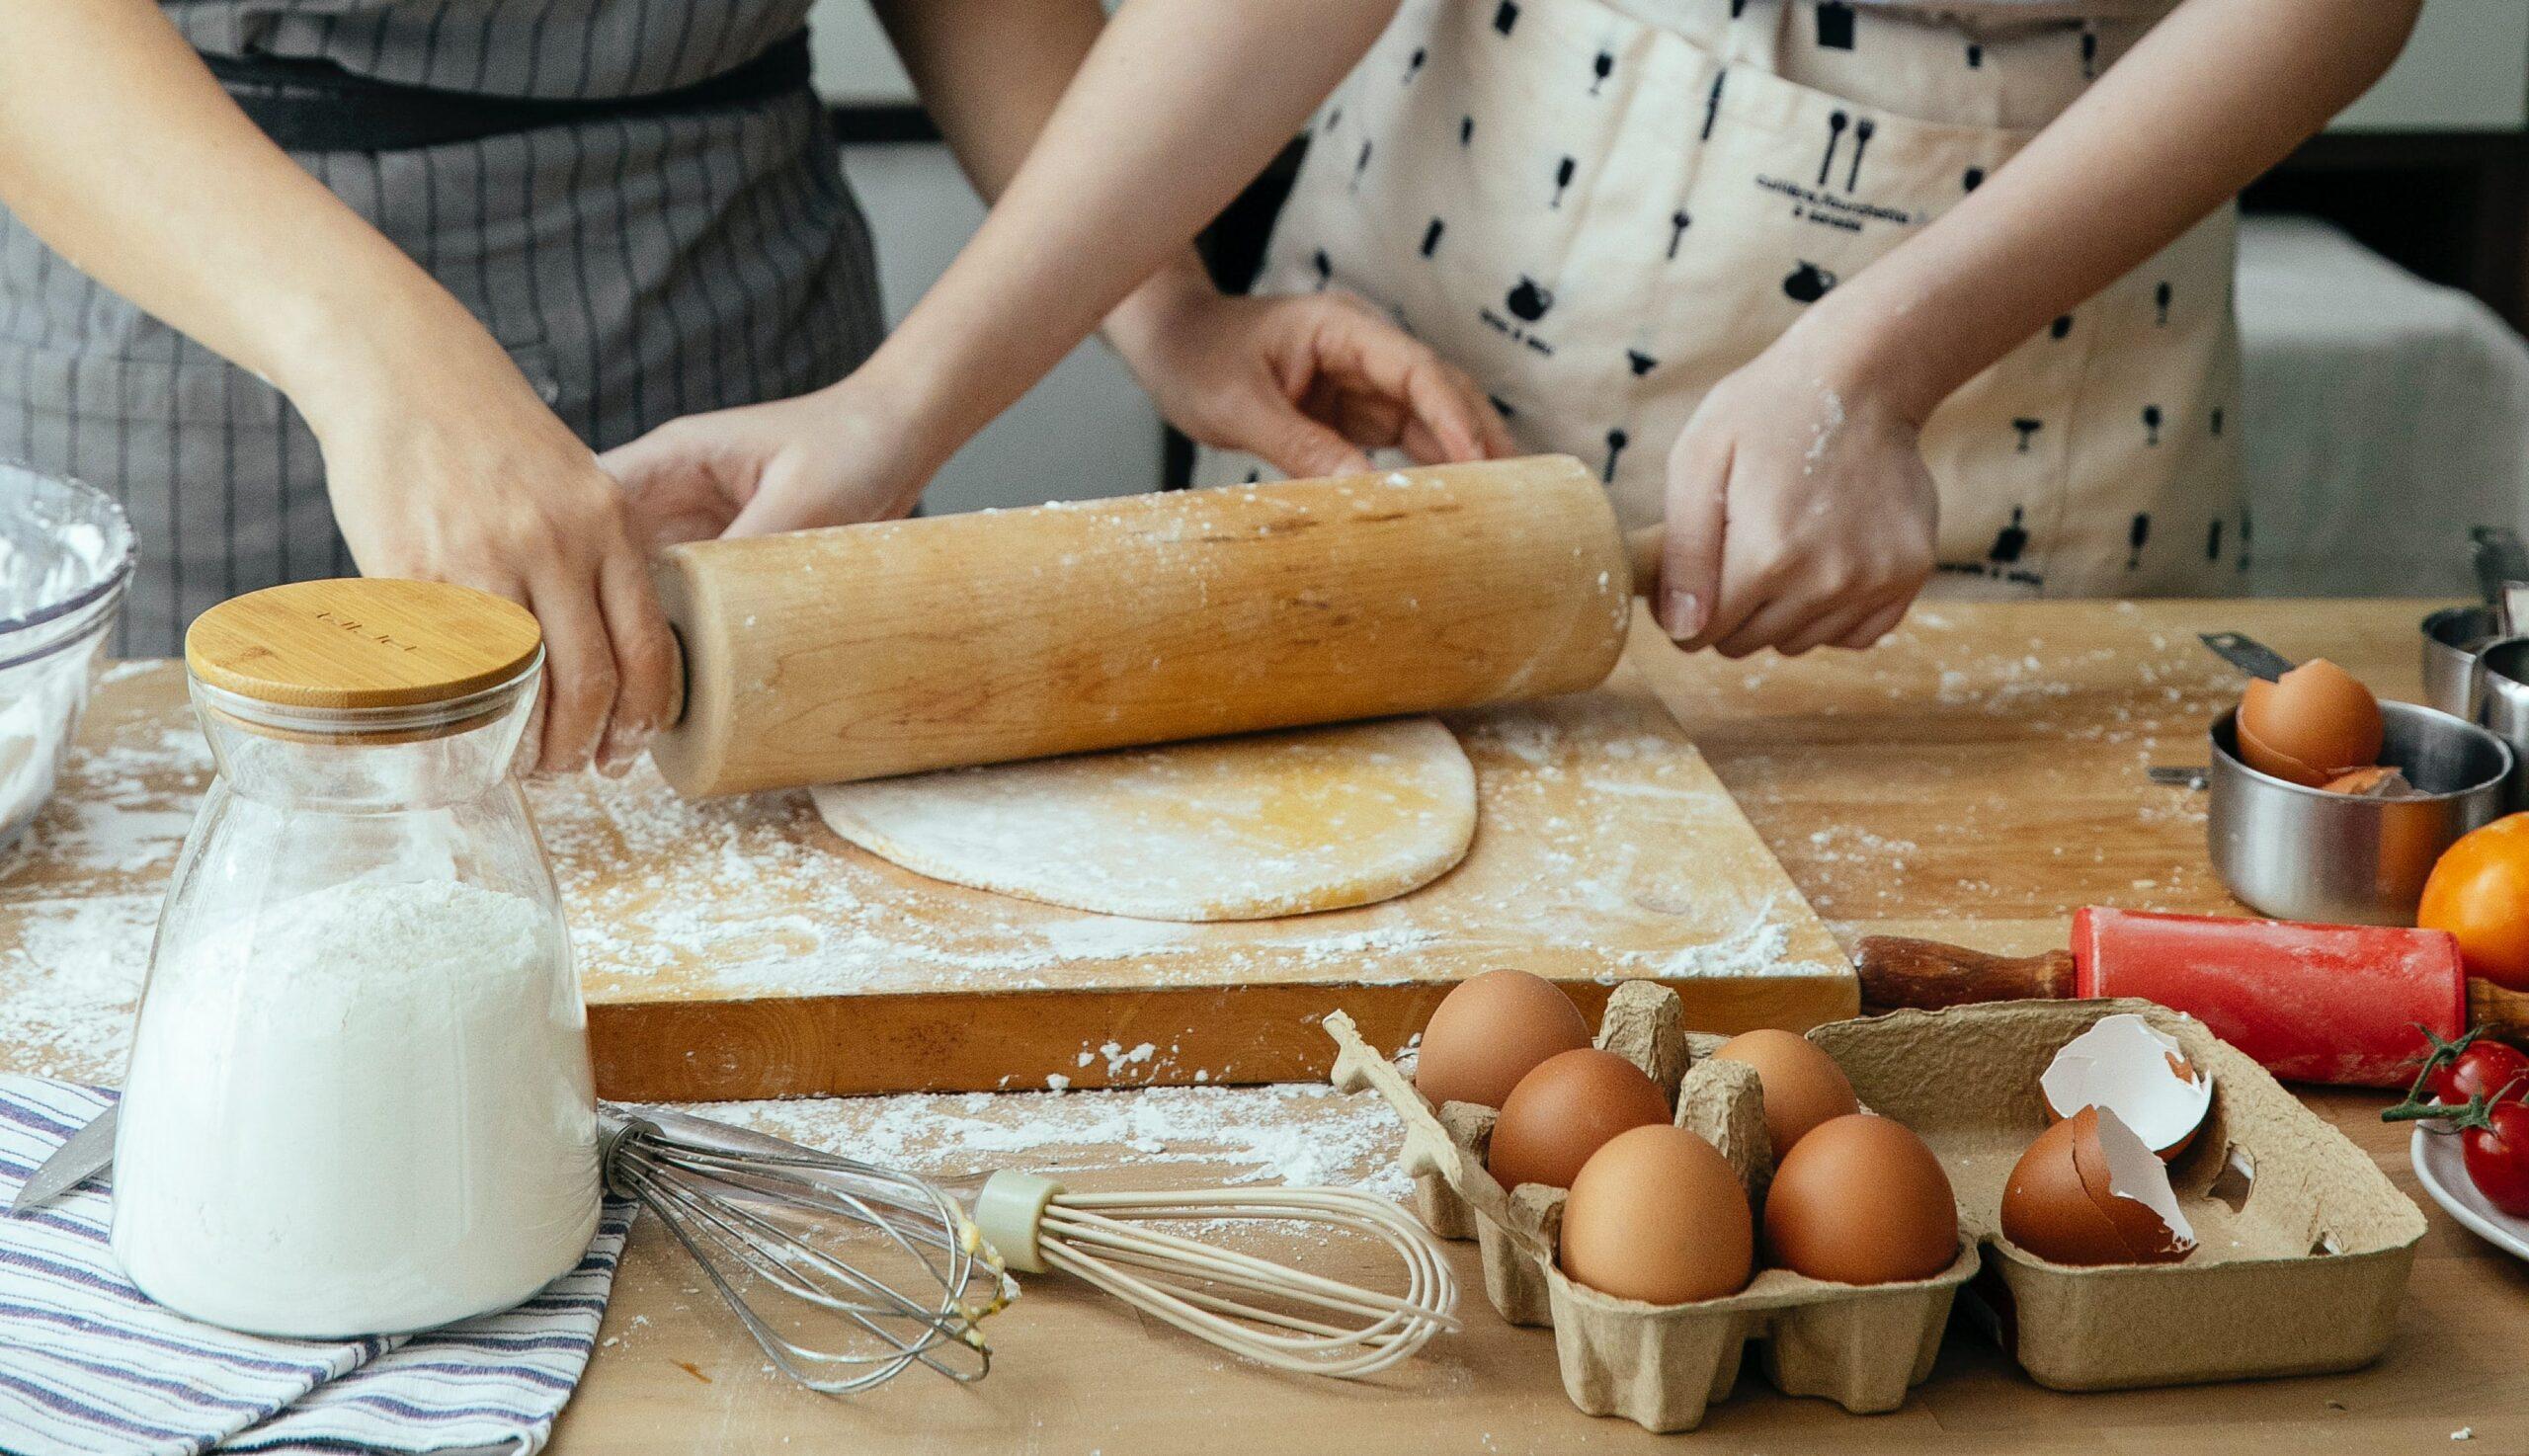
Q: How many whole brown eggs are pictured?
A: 5